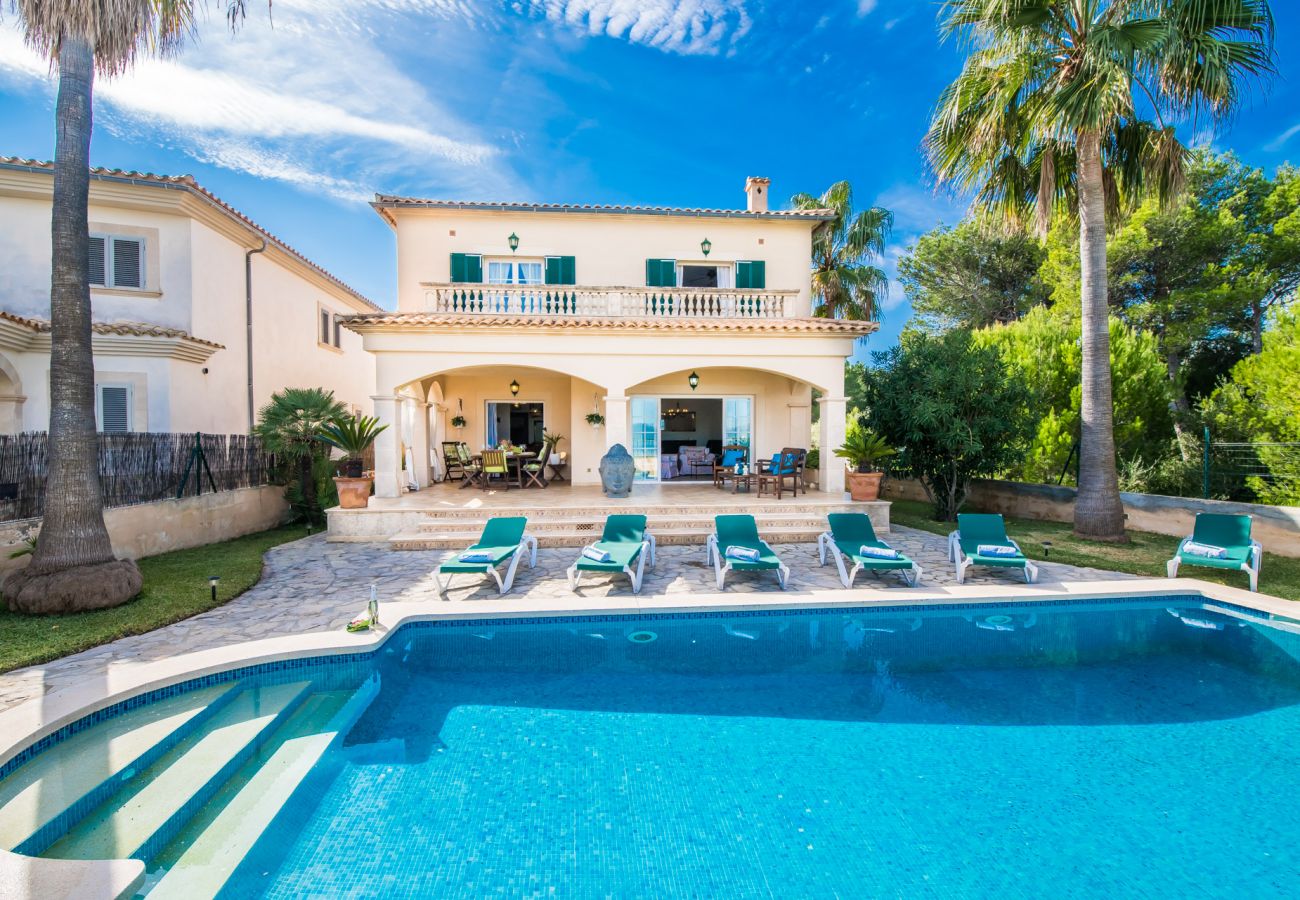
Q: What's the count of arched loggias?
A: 2